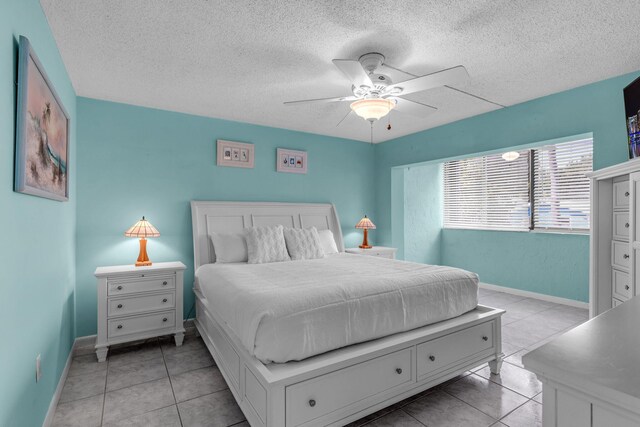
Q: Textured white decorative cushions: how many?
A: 2